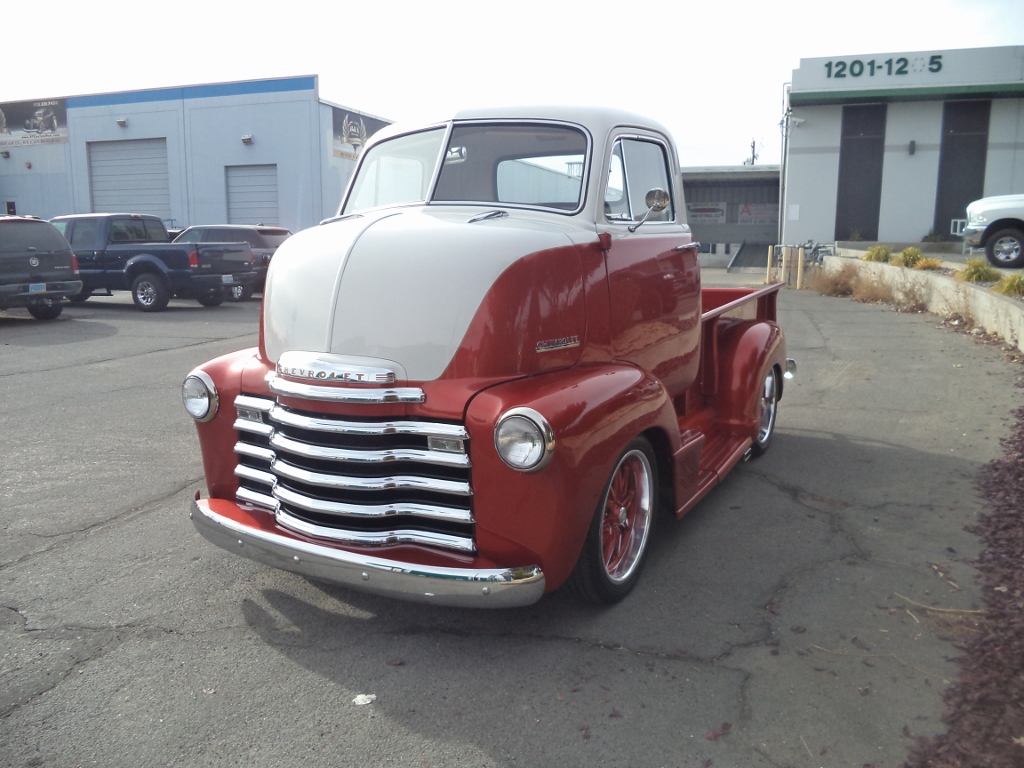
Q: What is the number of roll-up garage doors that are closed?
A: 2